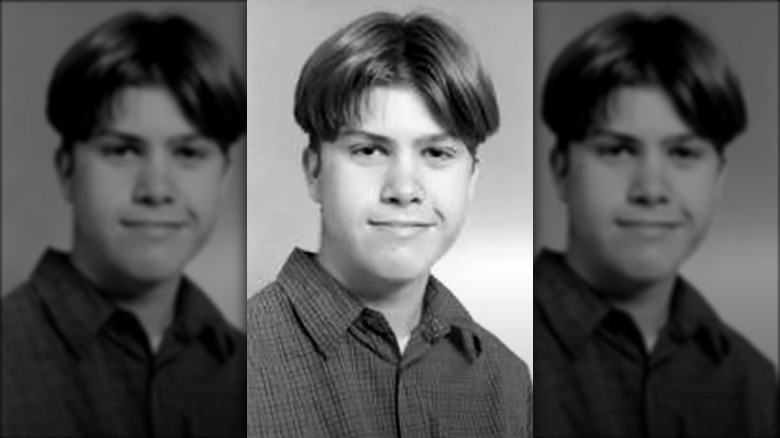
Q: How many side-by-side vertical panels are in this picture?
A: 3